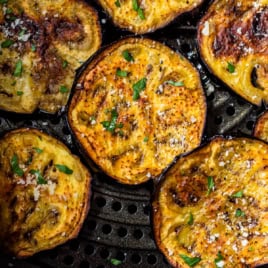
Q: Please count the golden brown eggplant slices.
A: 7